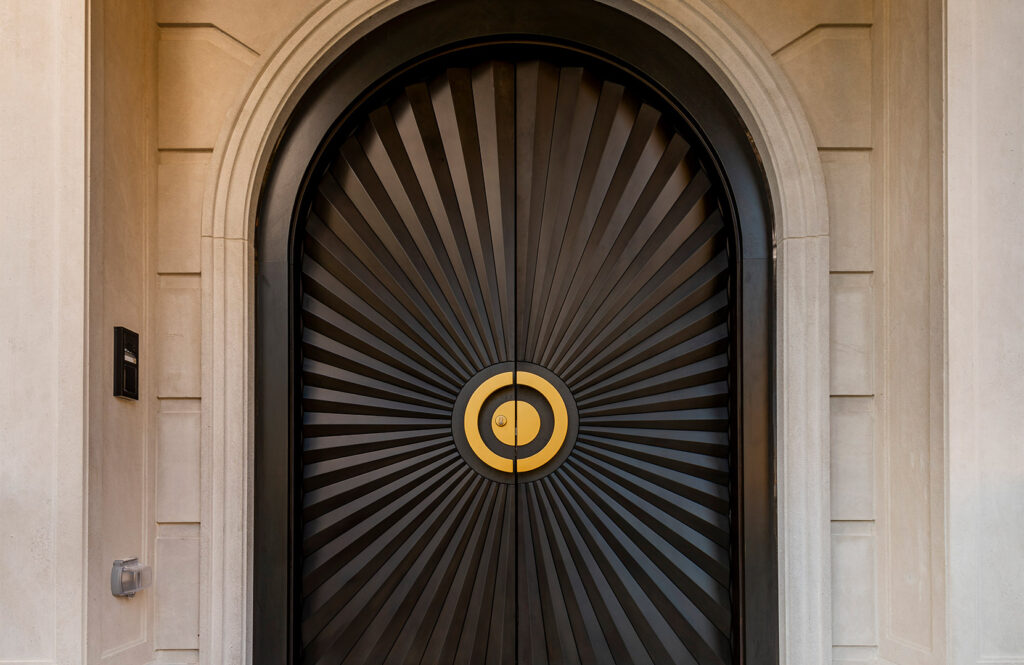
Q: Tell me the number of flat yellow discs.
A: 1